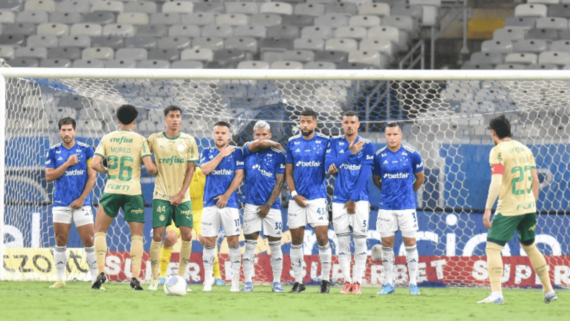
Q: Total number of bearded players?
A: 4